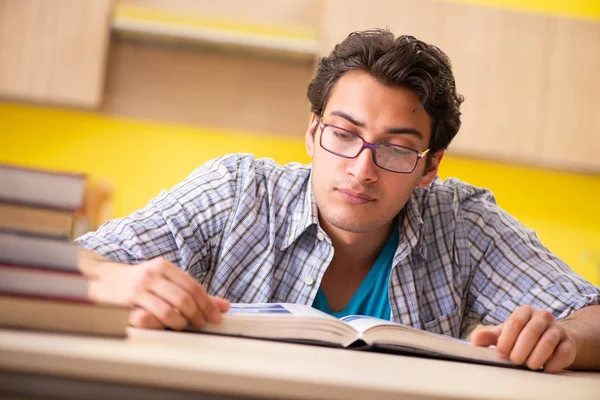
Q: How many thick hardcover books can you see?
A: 6